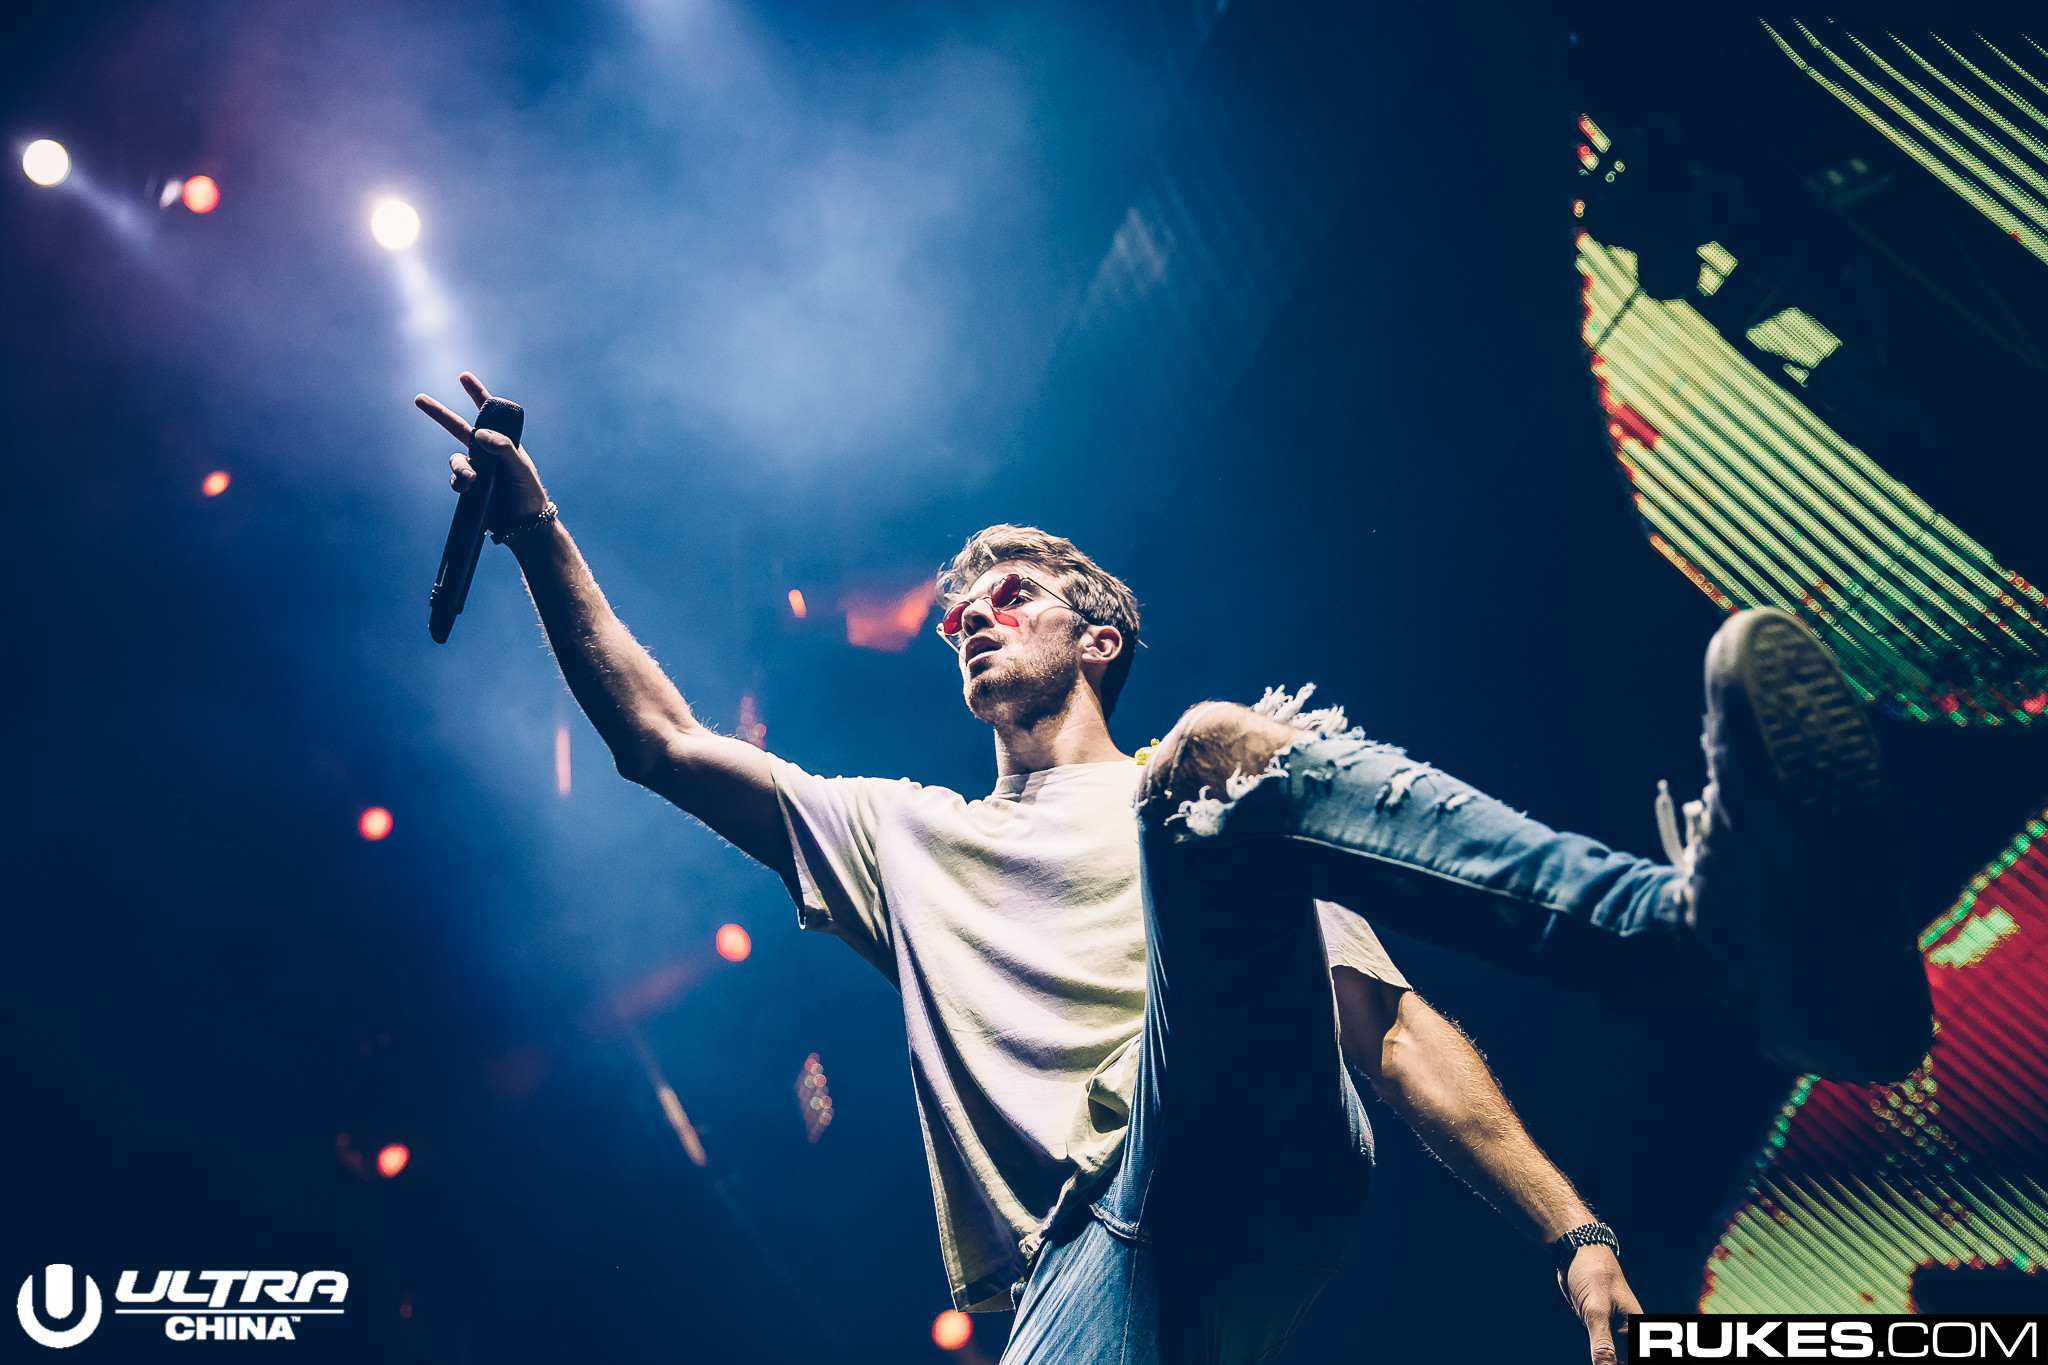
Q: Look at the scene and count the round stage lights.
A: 8